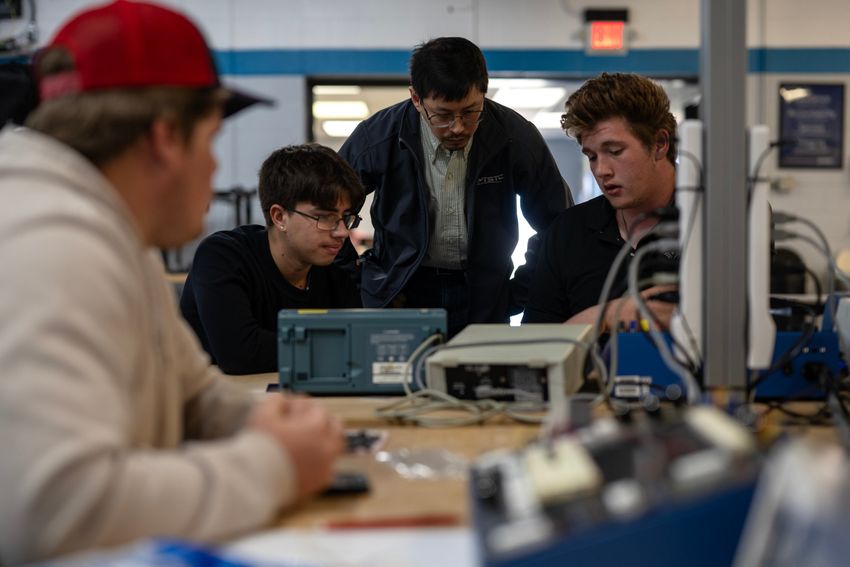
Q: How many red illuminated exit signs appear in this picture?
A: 1